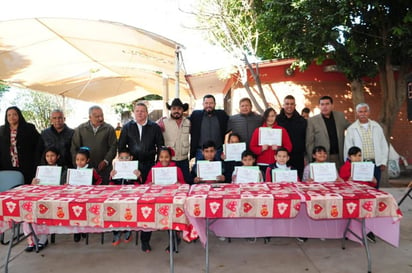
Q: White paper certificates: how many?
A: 11